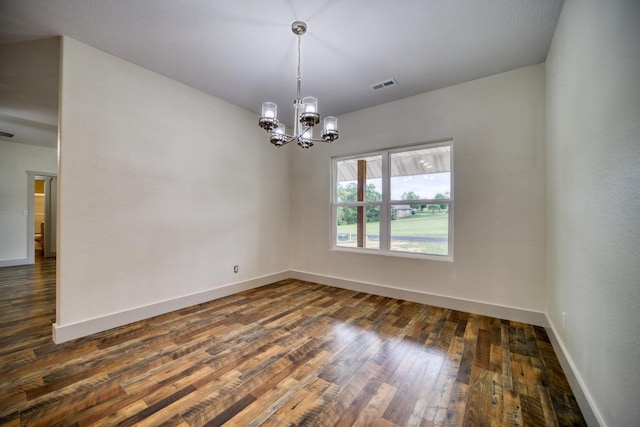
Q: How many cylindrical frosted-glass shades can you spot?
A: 5